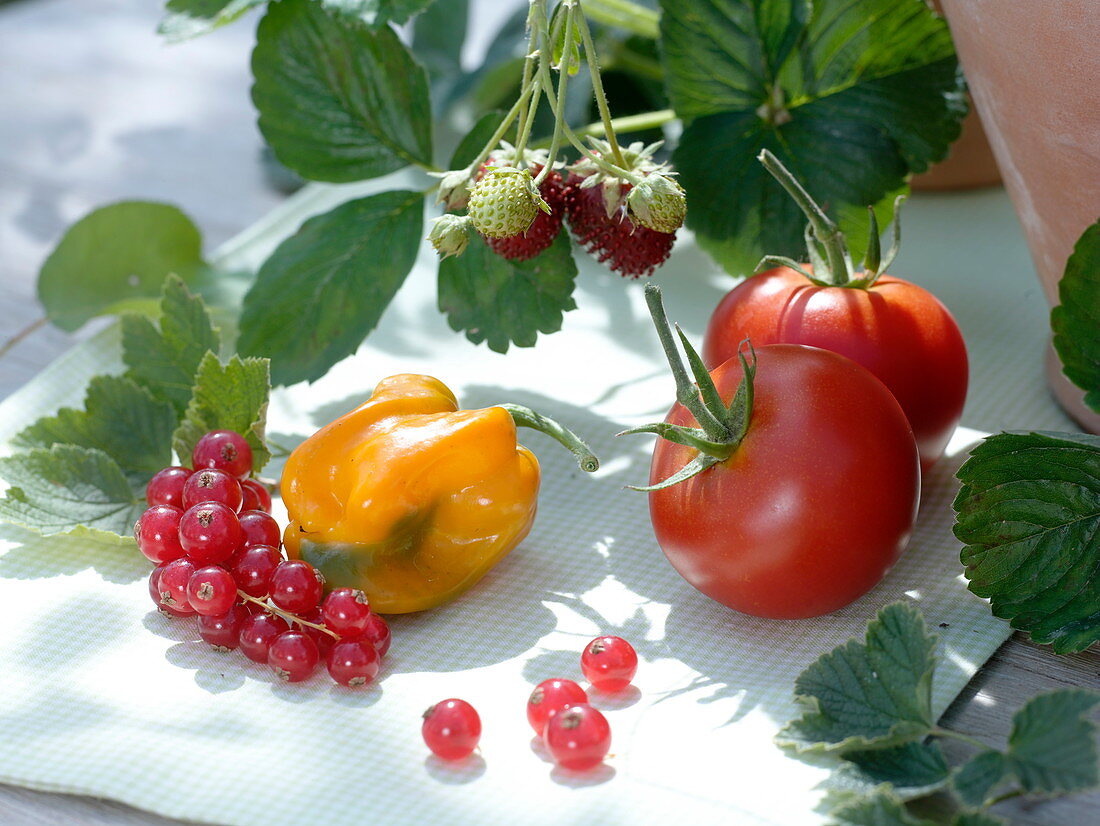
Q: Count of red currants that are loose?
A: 4